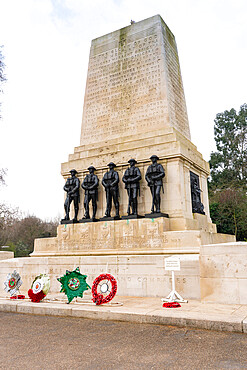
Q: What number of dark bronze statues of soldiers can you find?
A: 5